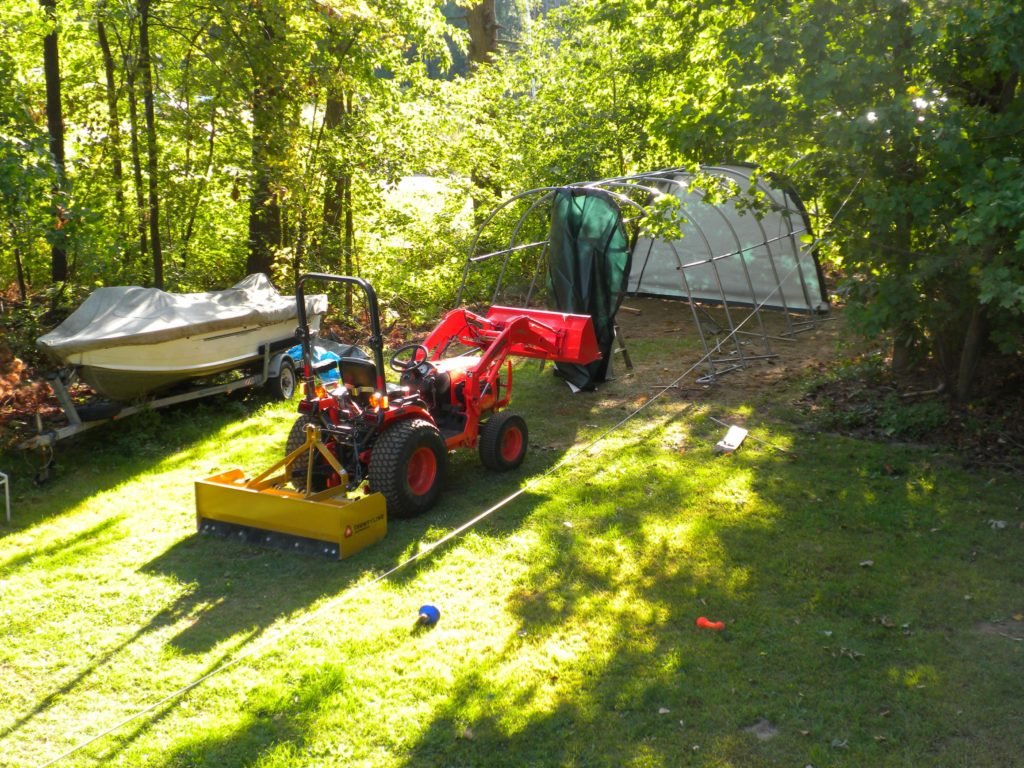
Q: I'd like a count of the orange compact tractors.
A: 1